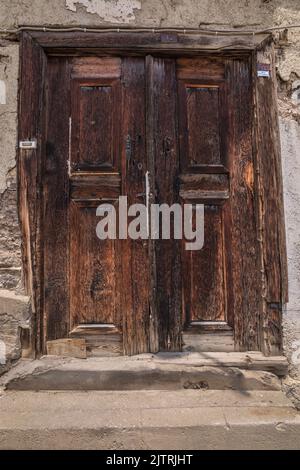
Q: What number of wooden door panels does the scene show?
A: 4